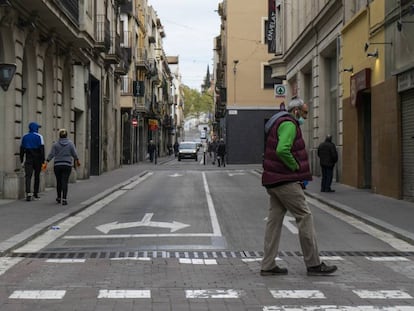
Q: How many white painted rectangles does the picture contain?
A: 11